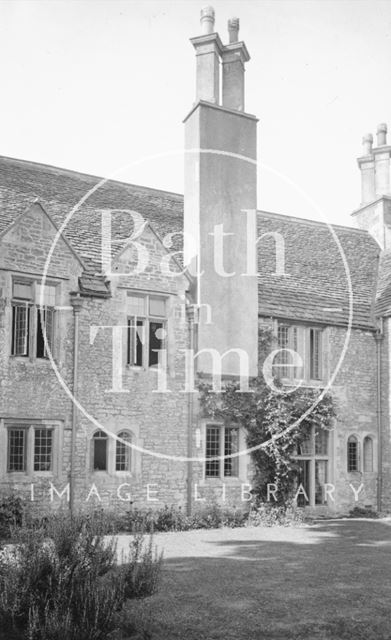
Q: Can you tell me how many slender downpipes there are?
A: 3